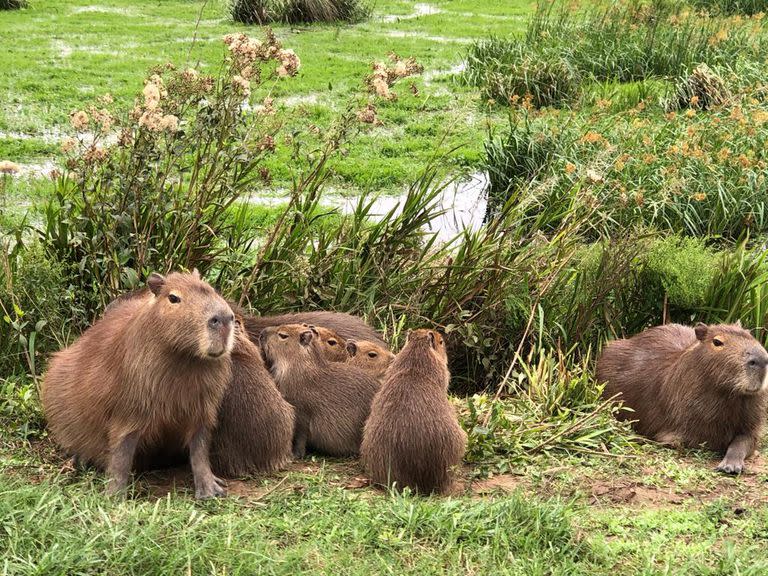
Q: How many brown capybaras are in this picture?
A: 8